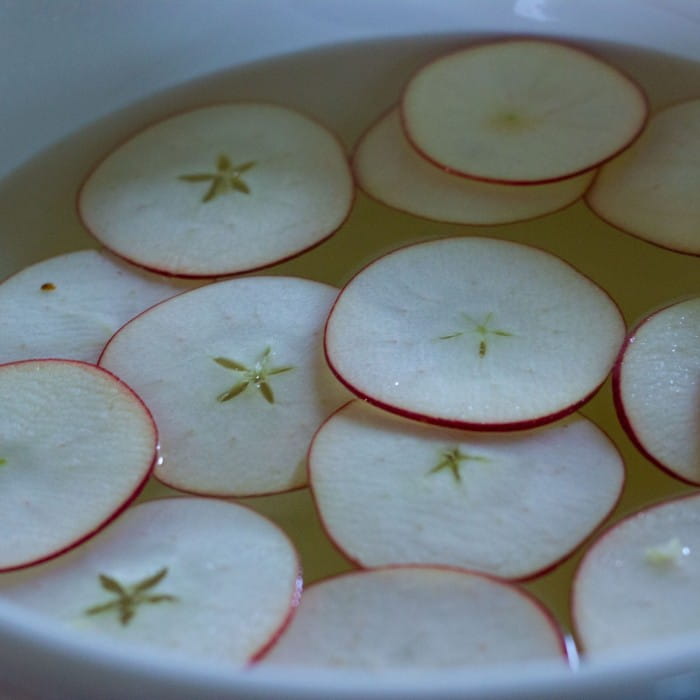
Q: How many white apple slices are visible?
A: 13